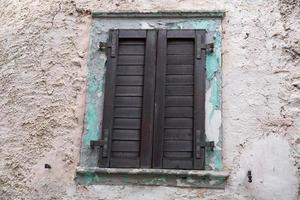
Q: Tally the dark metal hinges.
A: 4